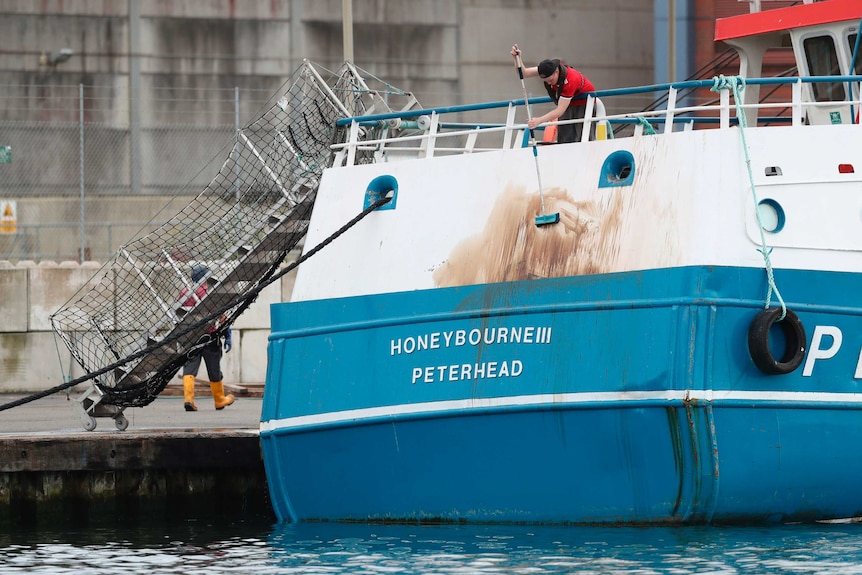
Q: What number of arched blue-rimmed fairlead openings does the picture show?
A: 2